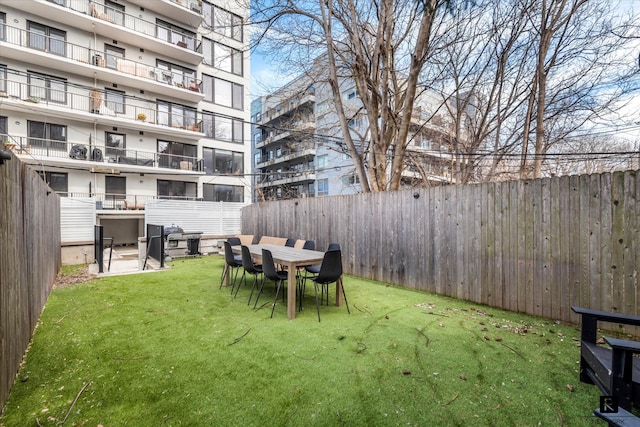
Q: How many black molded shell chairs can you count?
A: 8